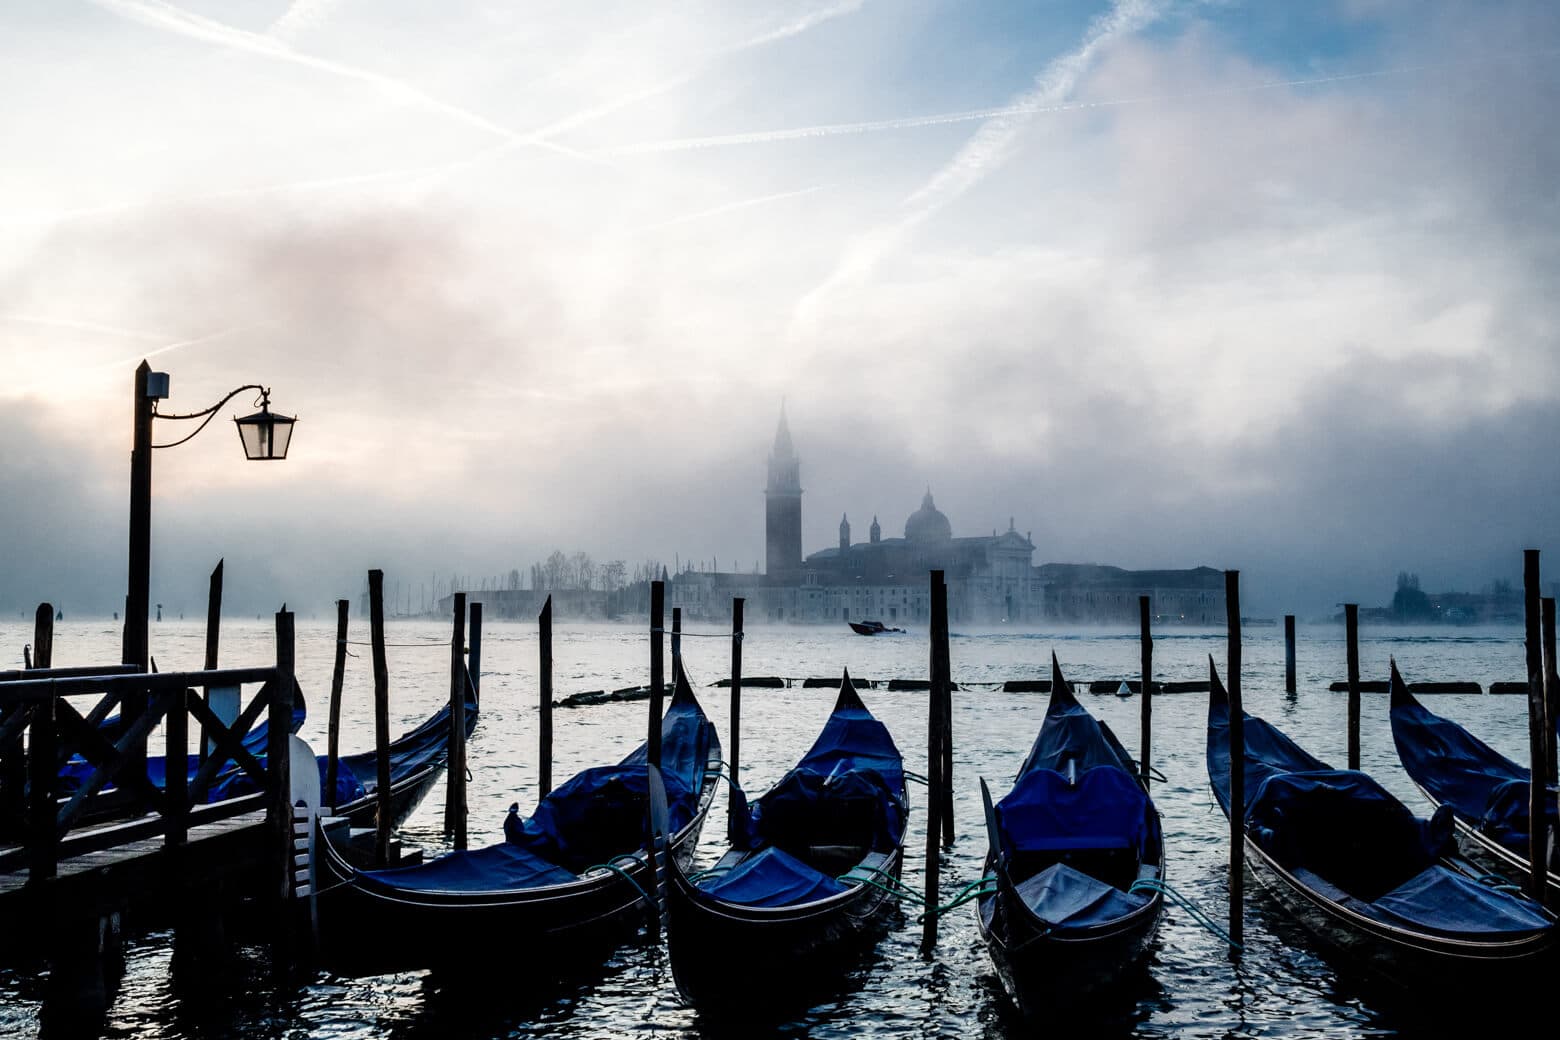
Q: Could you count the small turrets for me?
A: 2